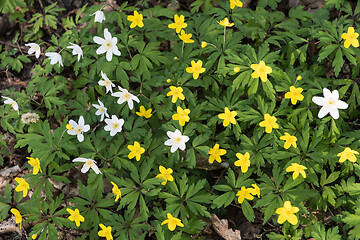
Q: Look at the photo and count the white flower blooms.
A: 14